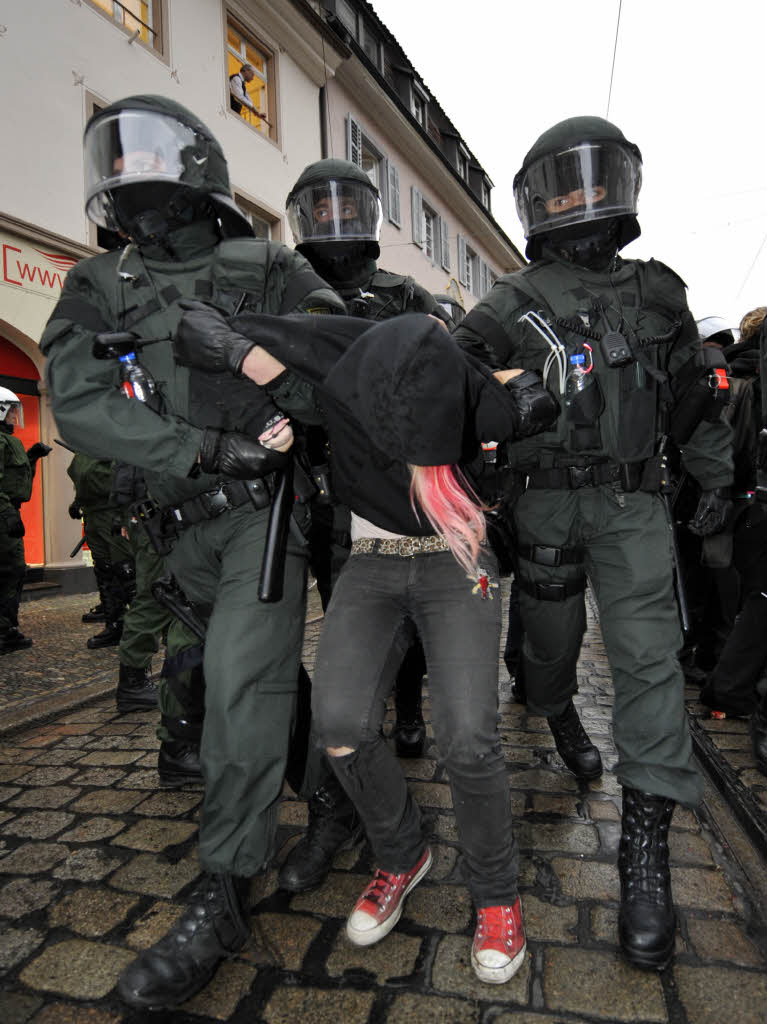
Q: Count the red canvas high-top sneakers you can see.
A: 2